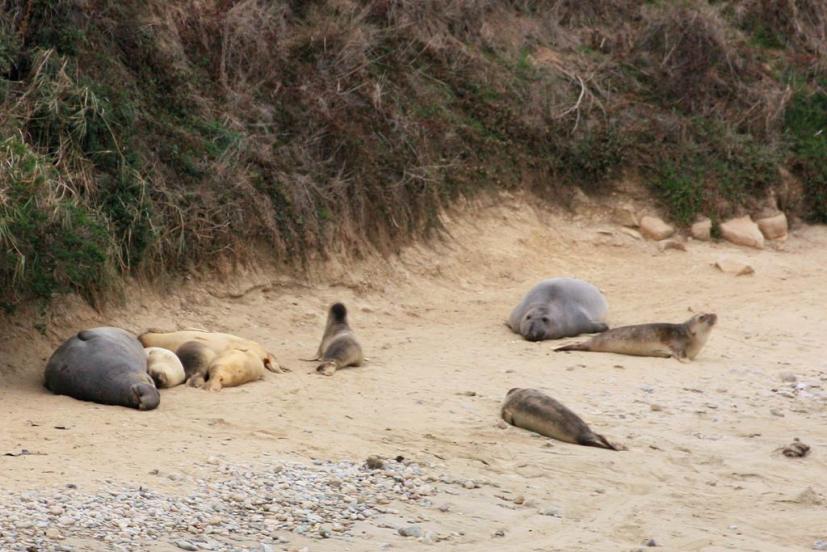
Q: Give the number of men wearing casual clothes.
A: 0